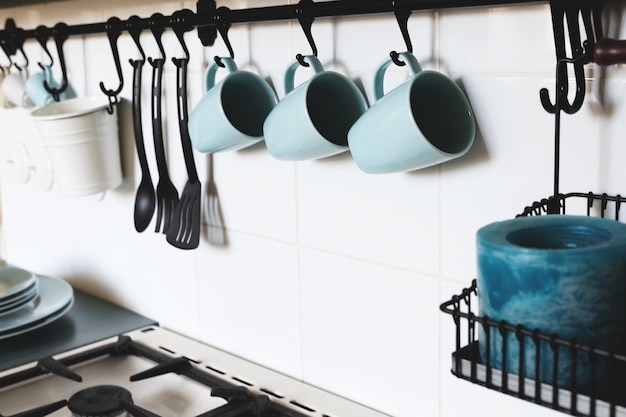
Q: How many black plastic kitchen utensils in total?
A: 3